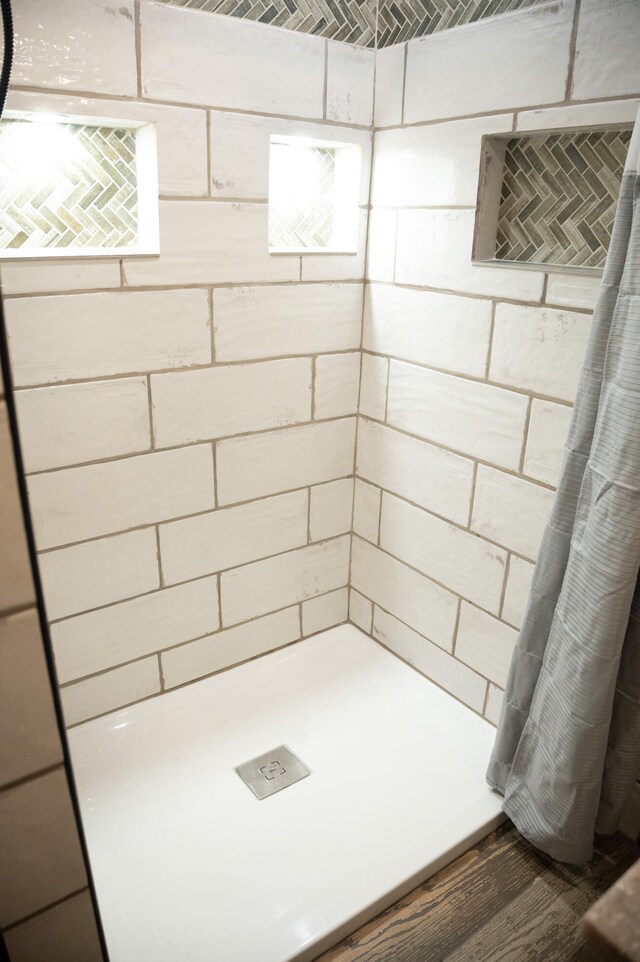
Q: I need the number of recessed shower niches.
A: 3